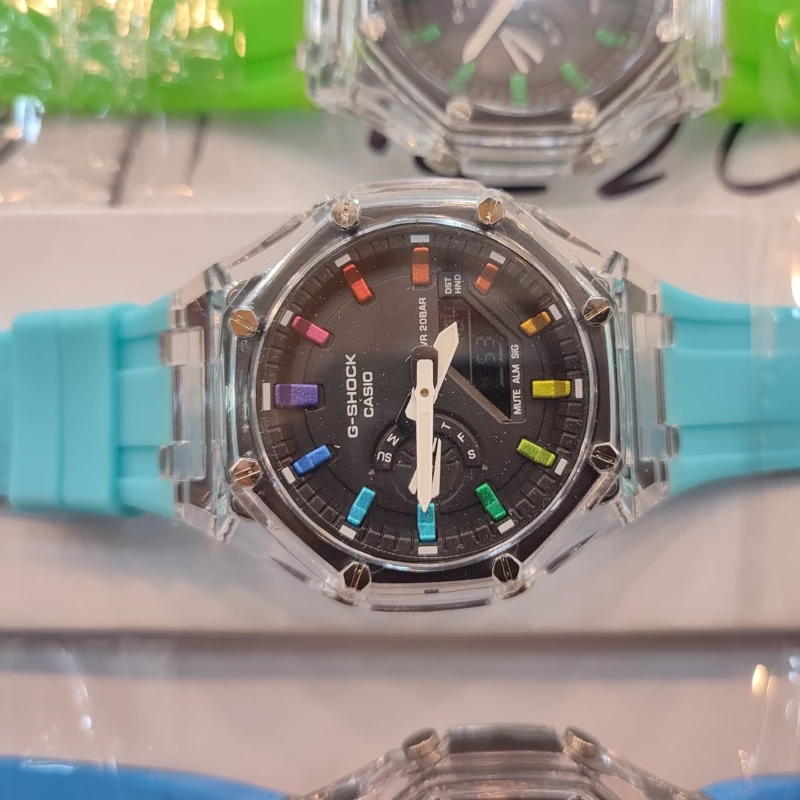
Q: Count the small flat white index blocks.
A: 12